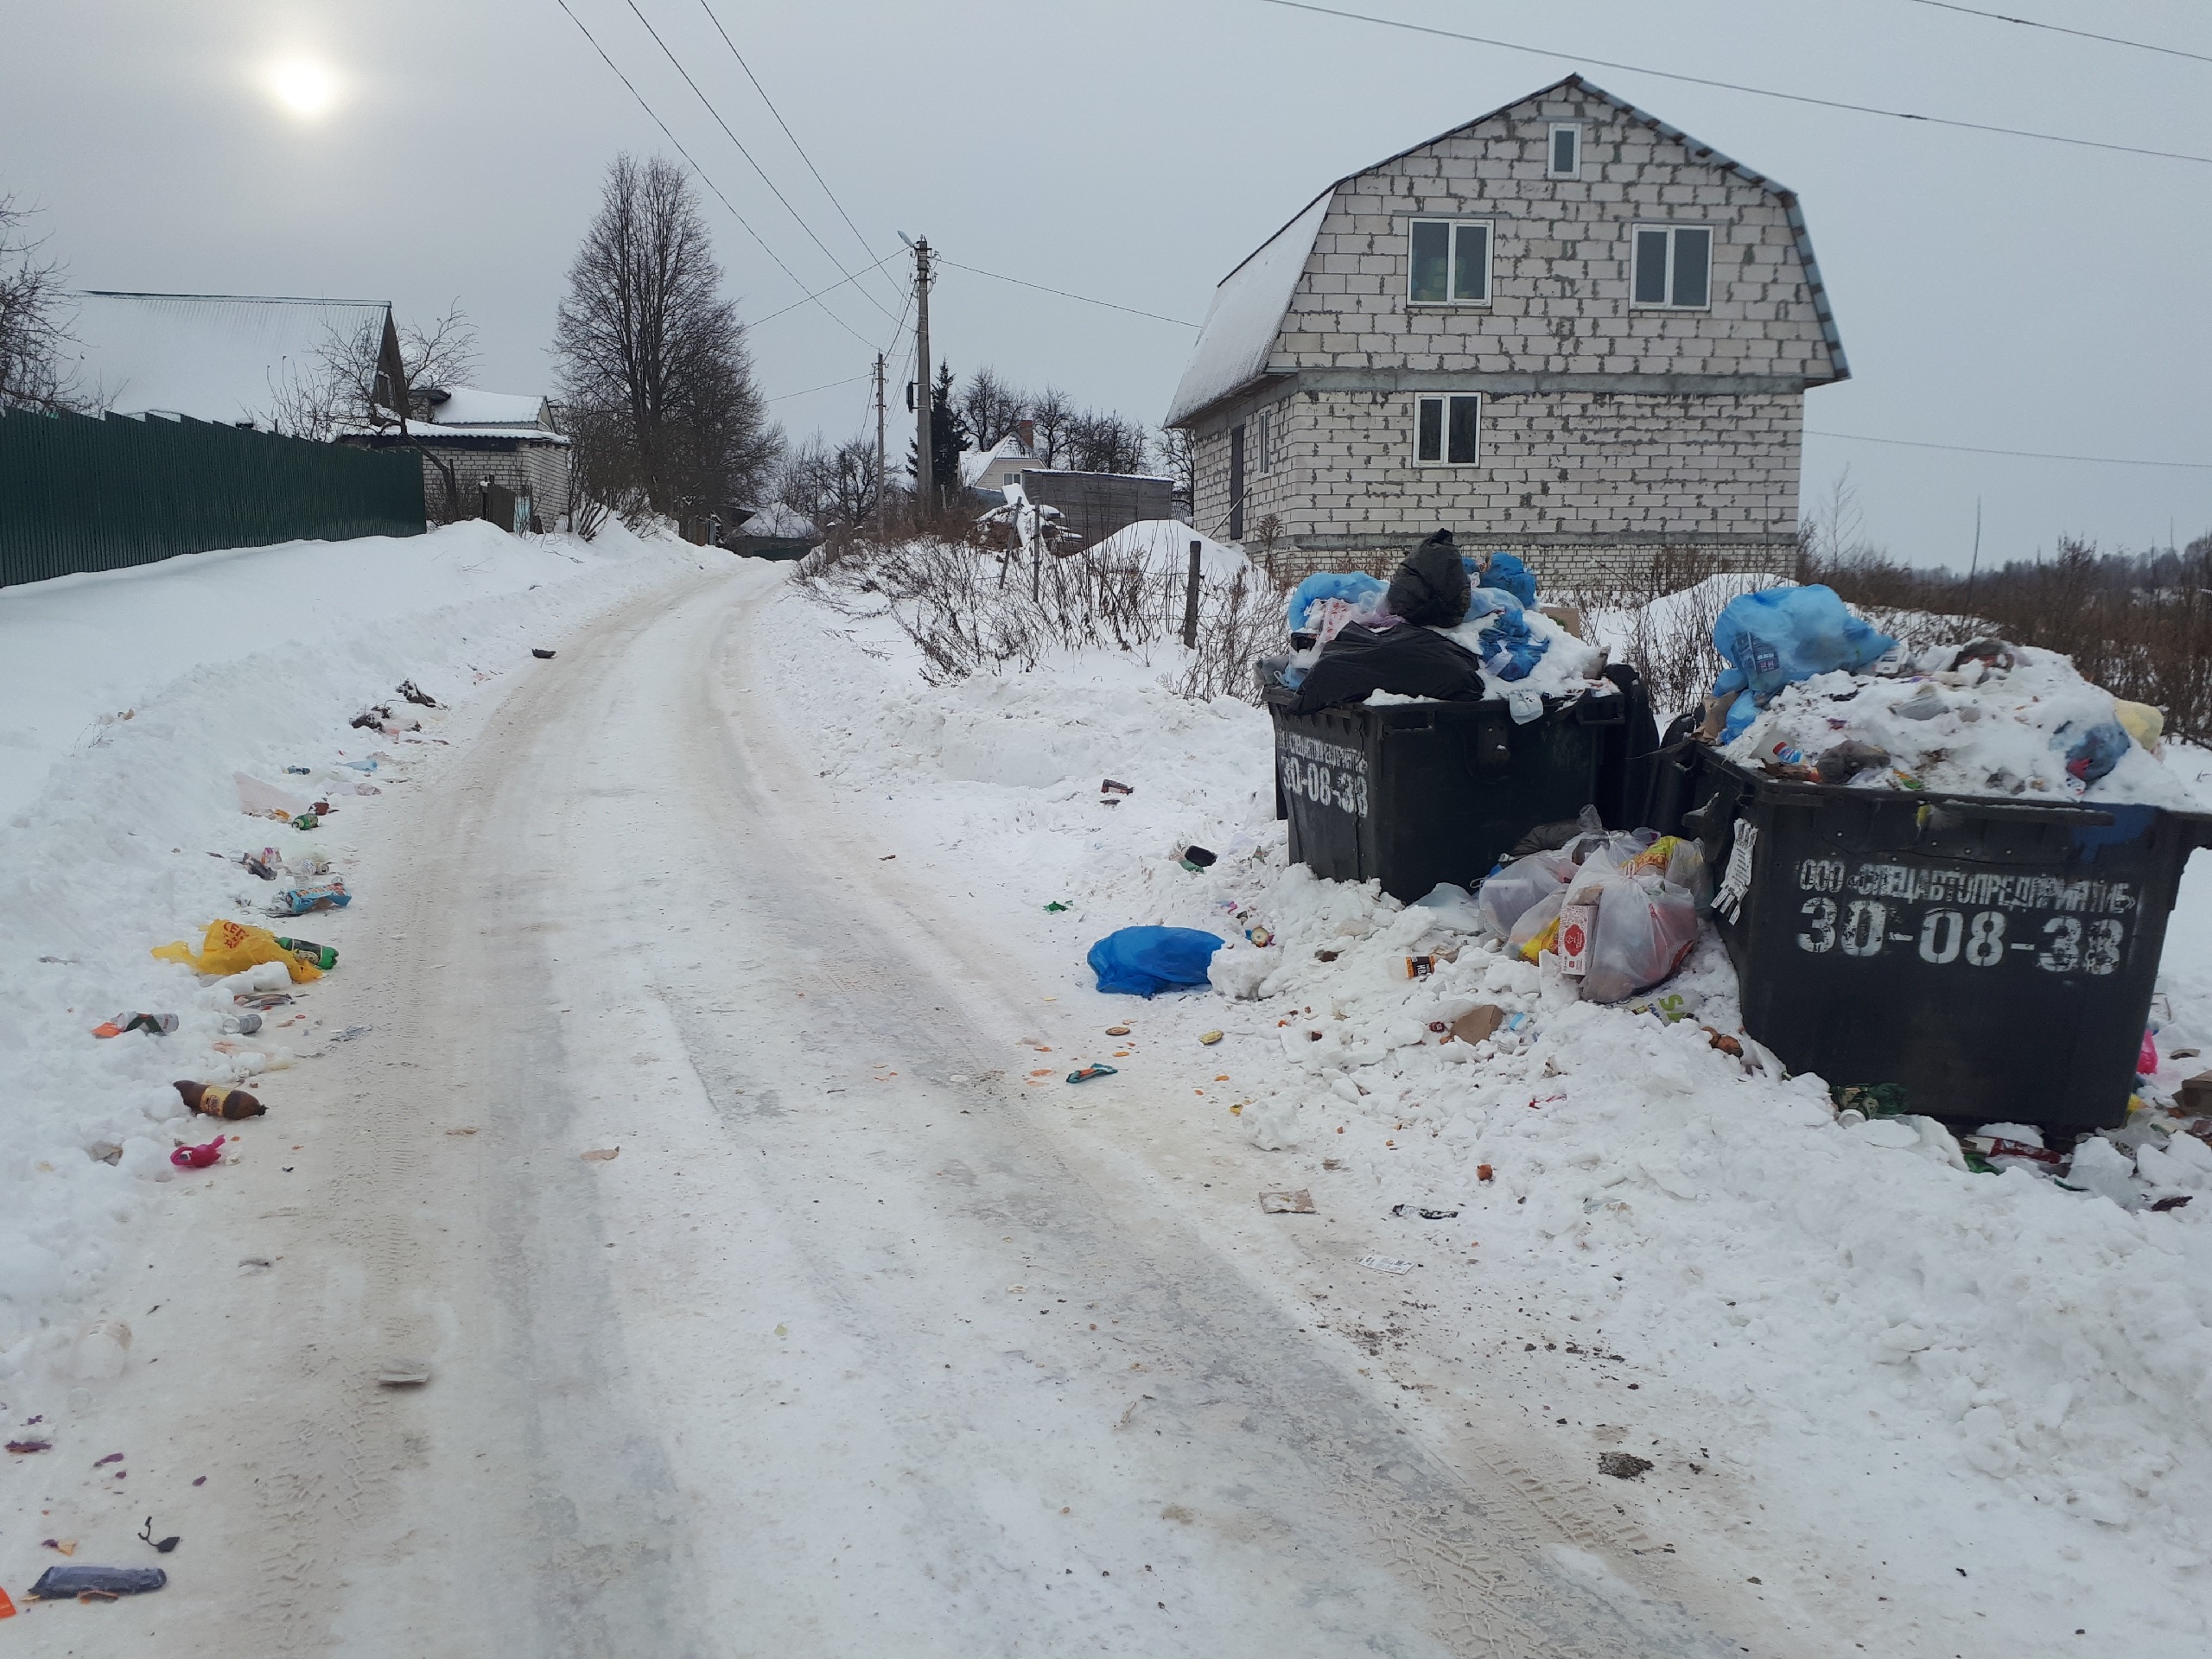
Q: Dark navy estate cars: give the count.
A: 0